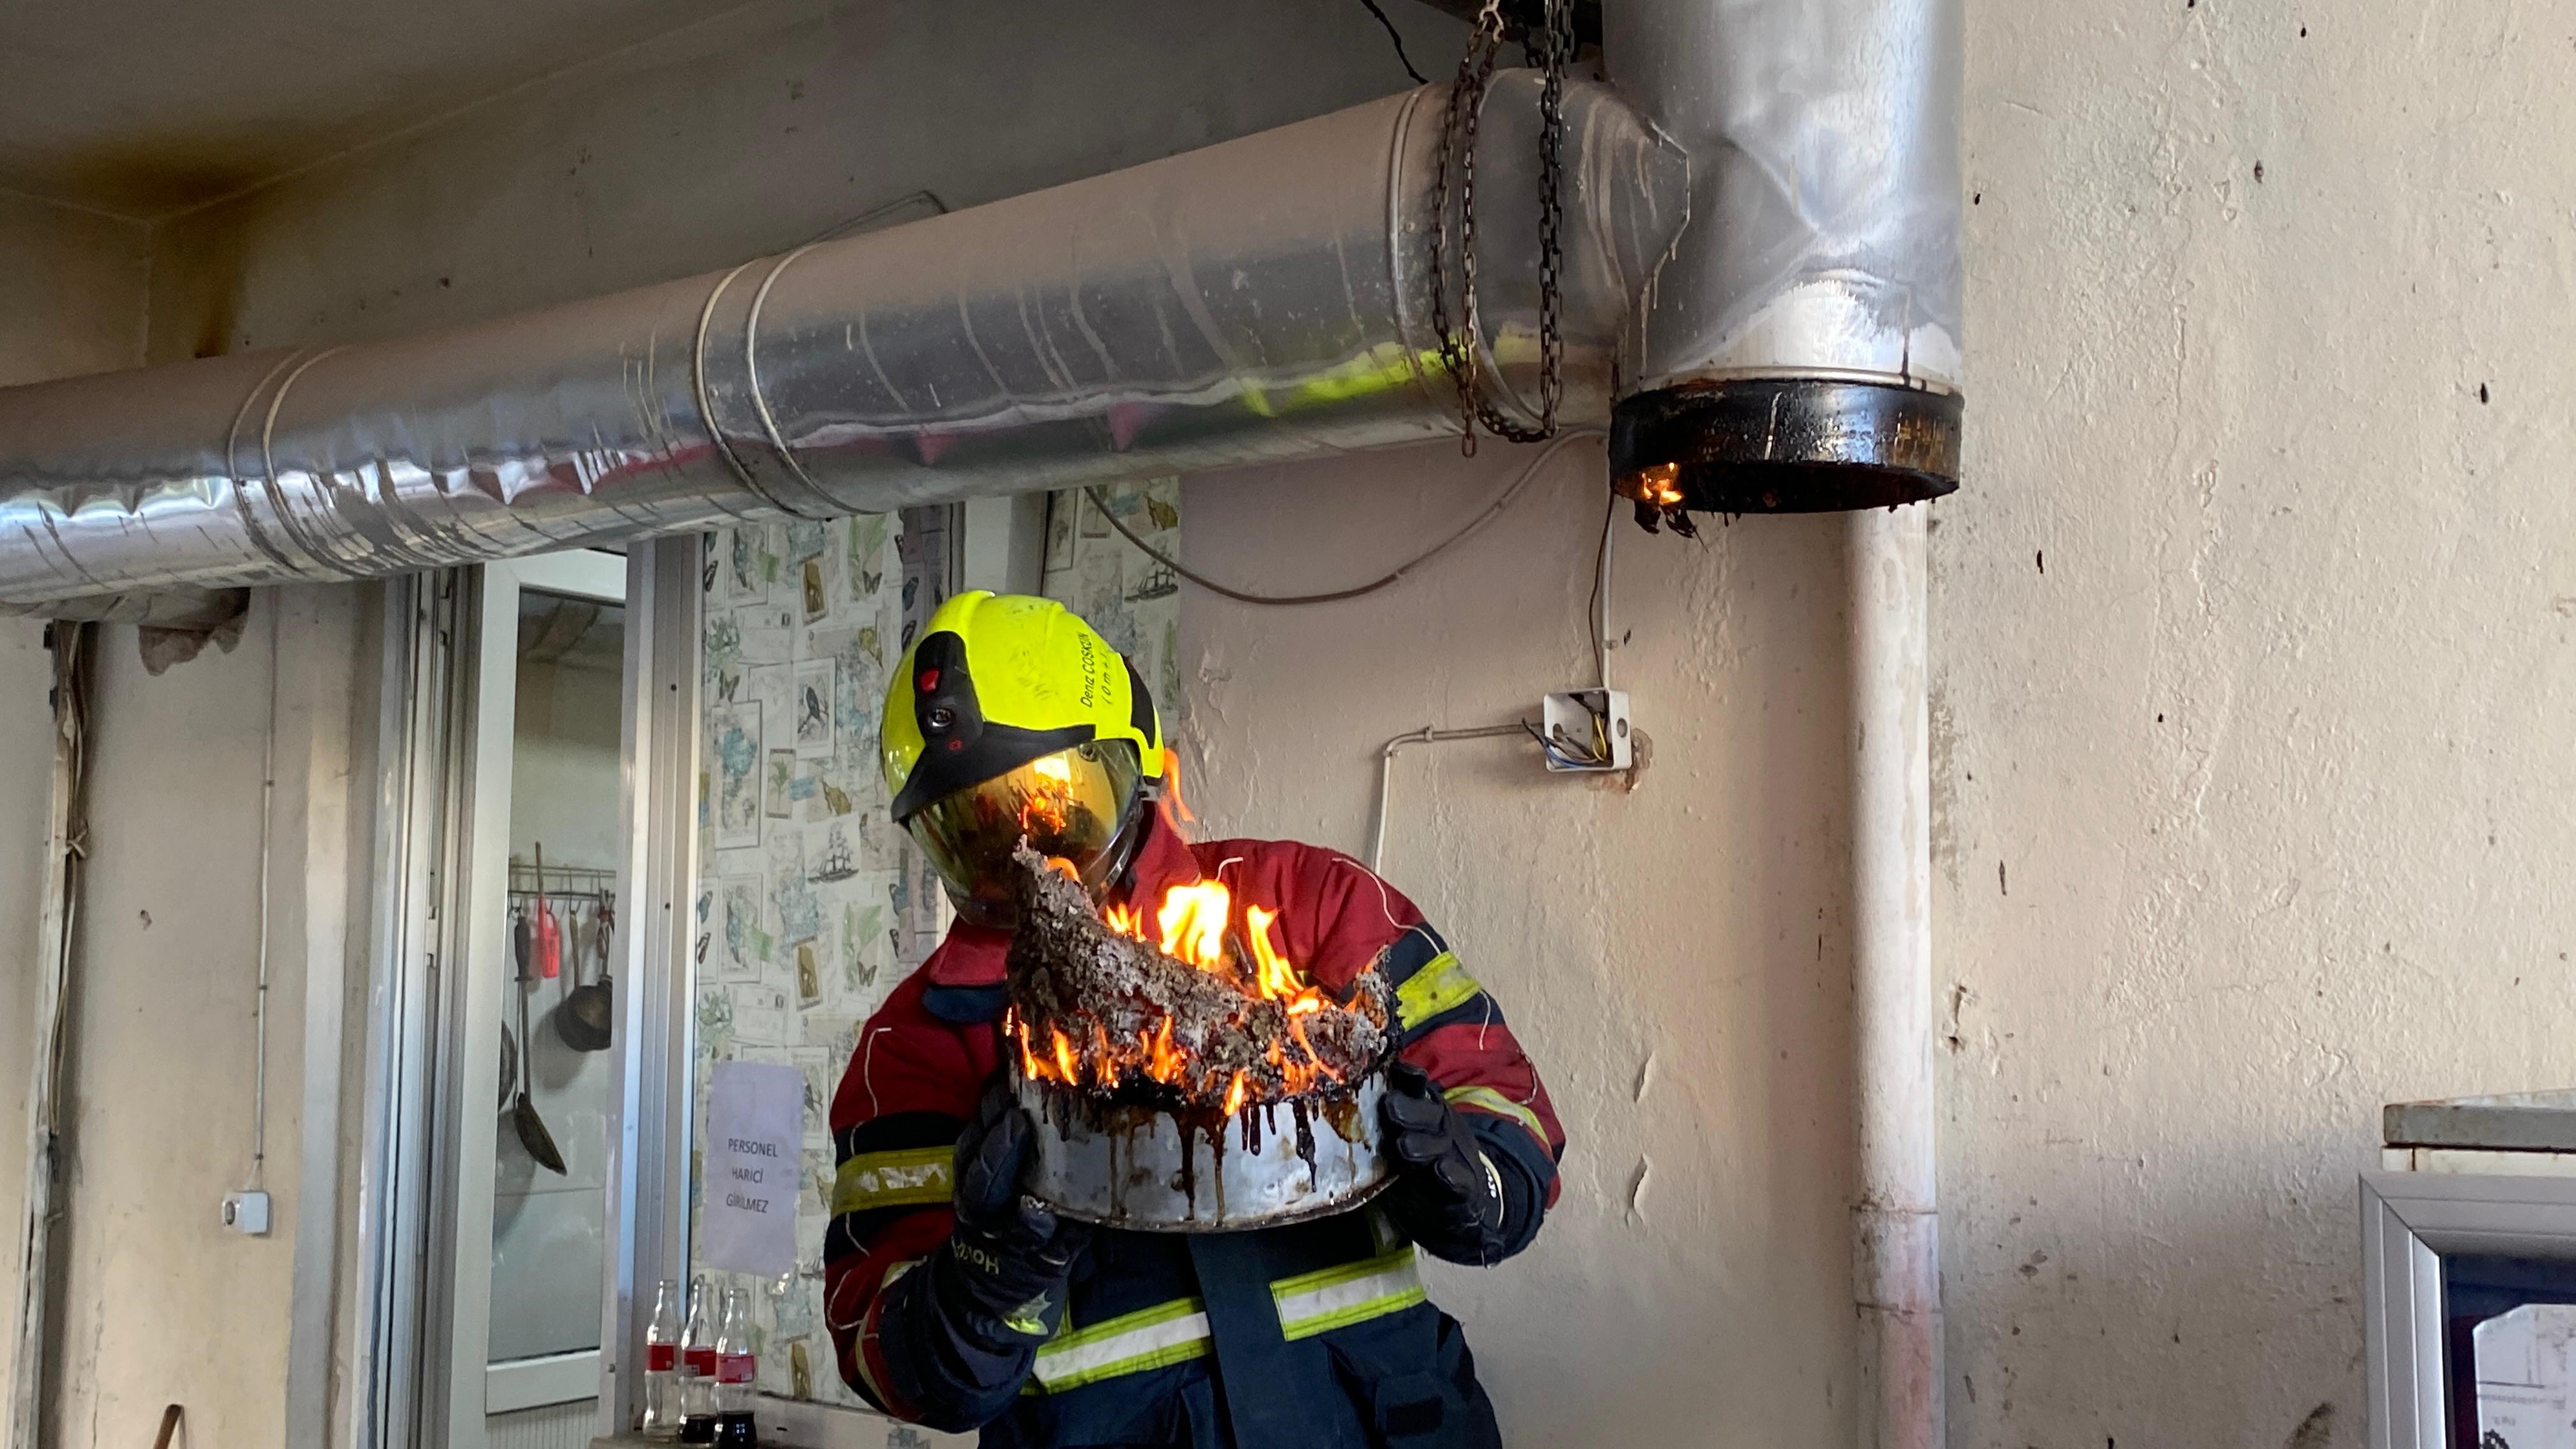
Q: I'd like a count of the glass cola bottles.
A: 3